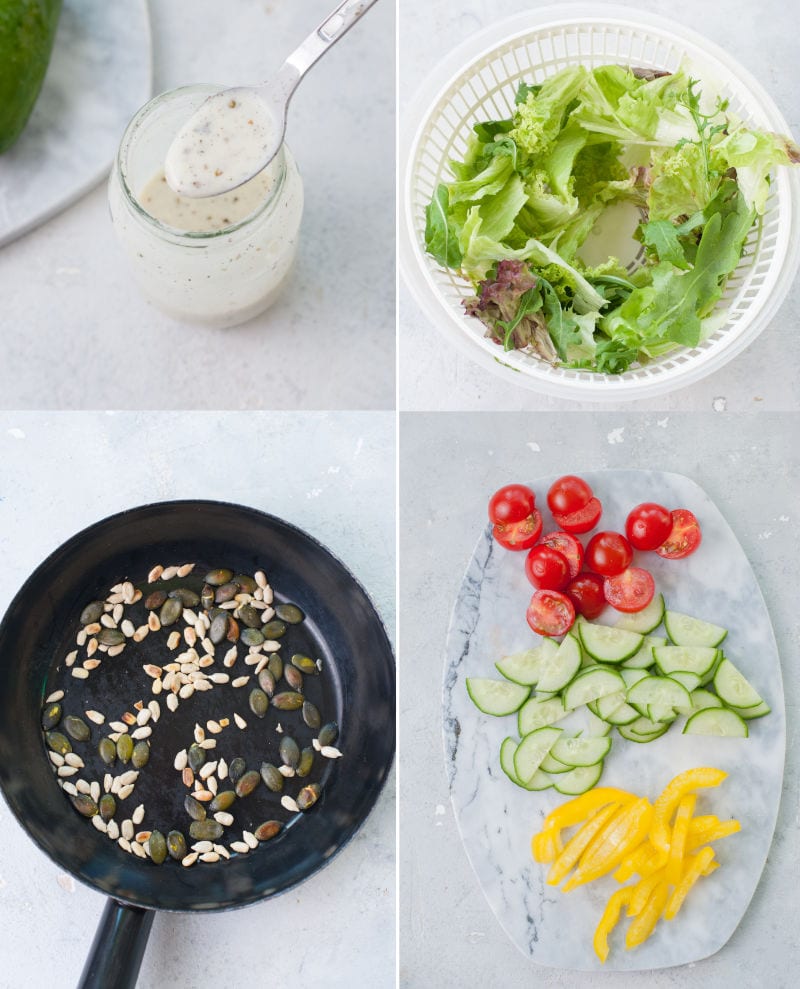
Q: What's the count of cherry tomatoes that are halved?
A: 6